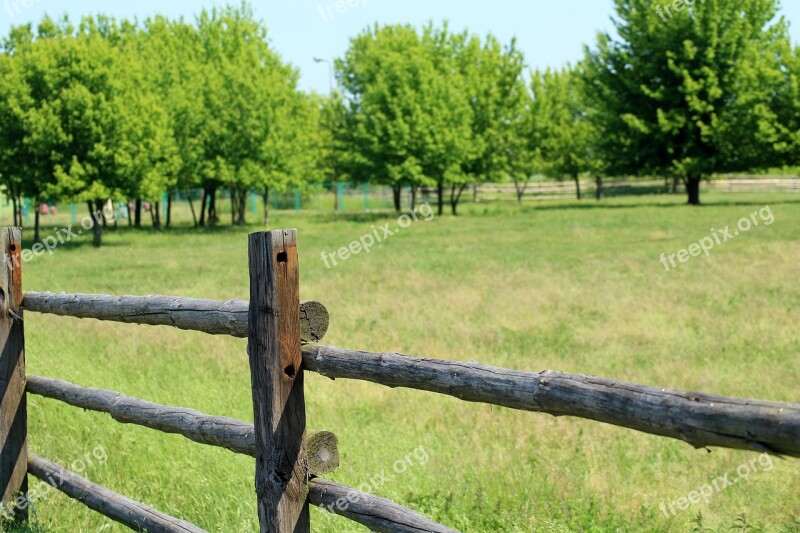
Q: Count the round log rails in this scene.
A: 5